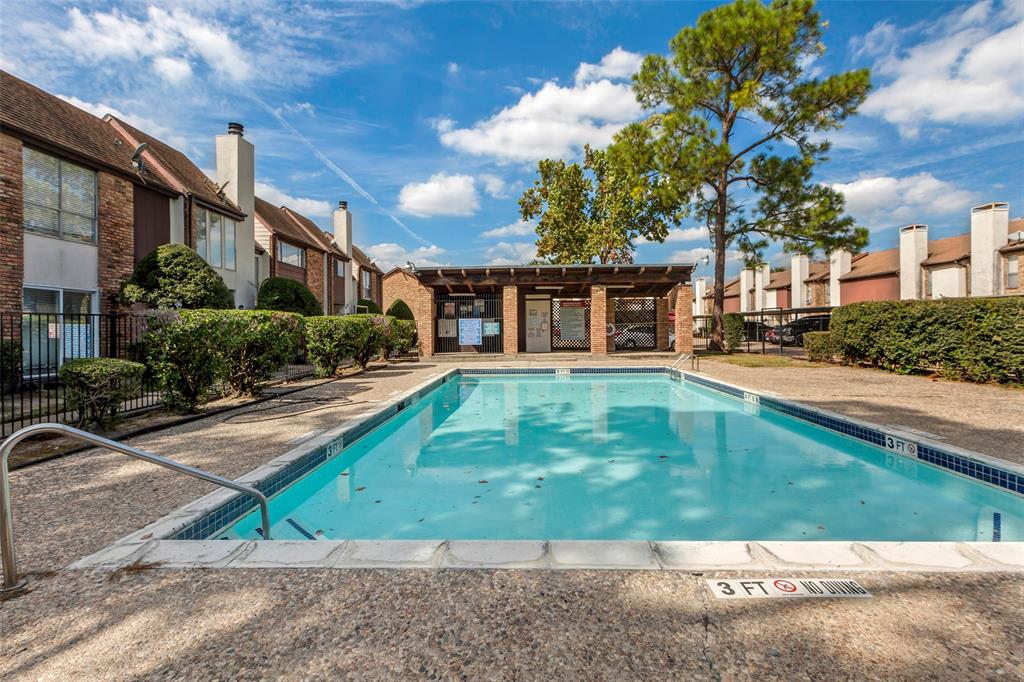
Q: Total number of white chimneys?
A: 9